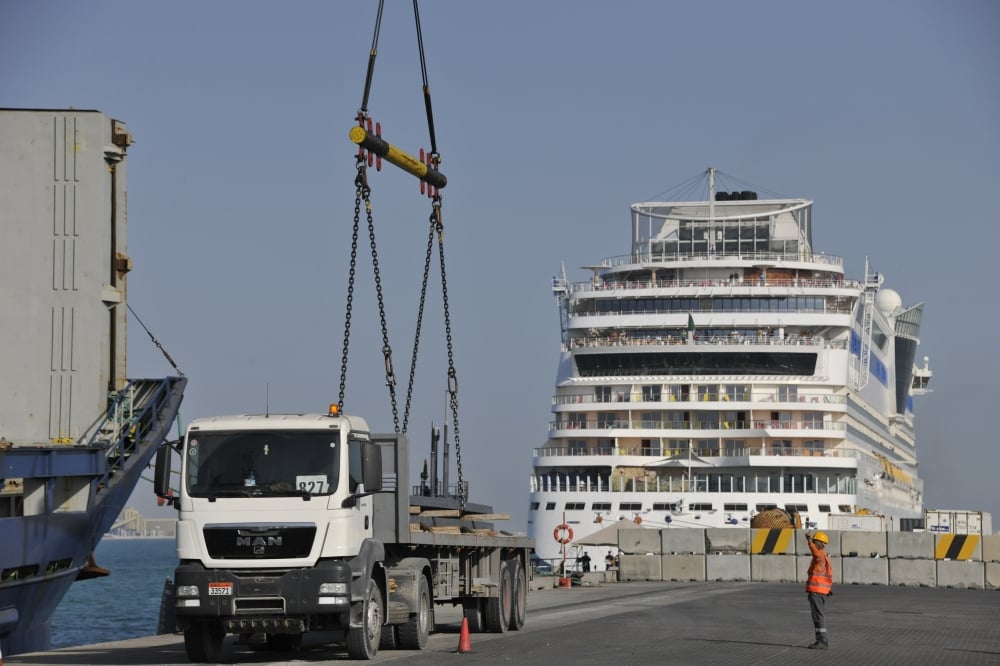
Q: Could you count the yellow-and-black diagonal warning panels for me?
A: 2